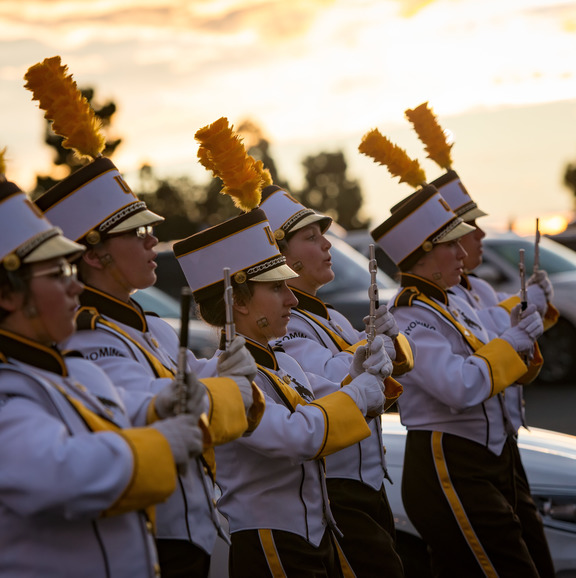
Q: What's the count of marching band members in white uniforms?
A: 6